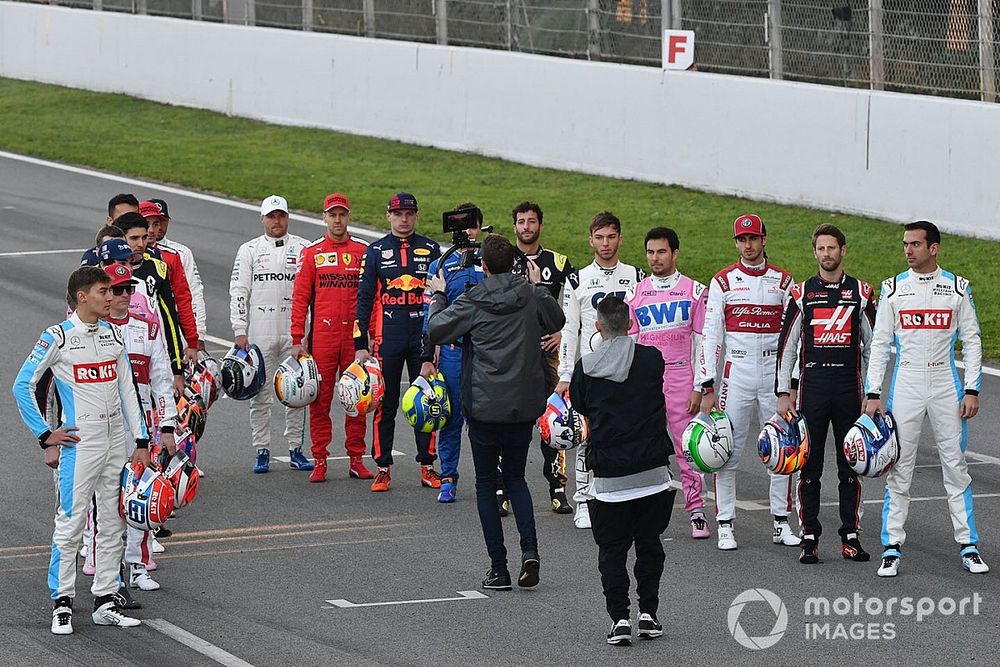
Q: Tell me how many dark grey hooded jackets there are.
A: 1